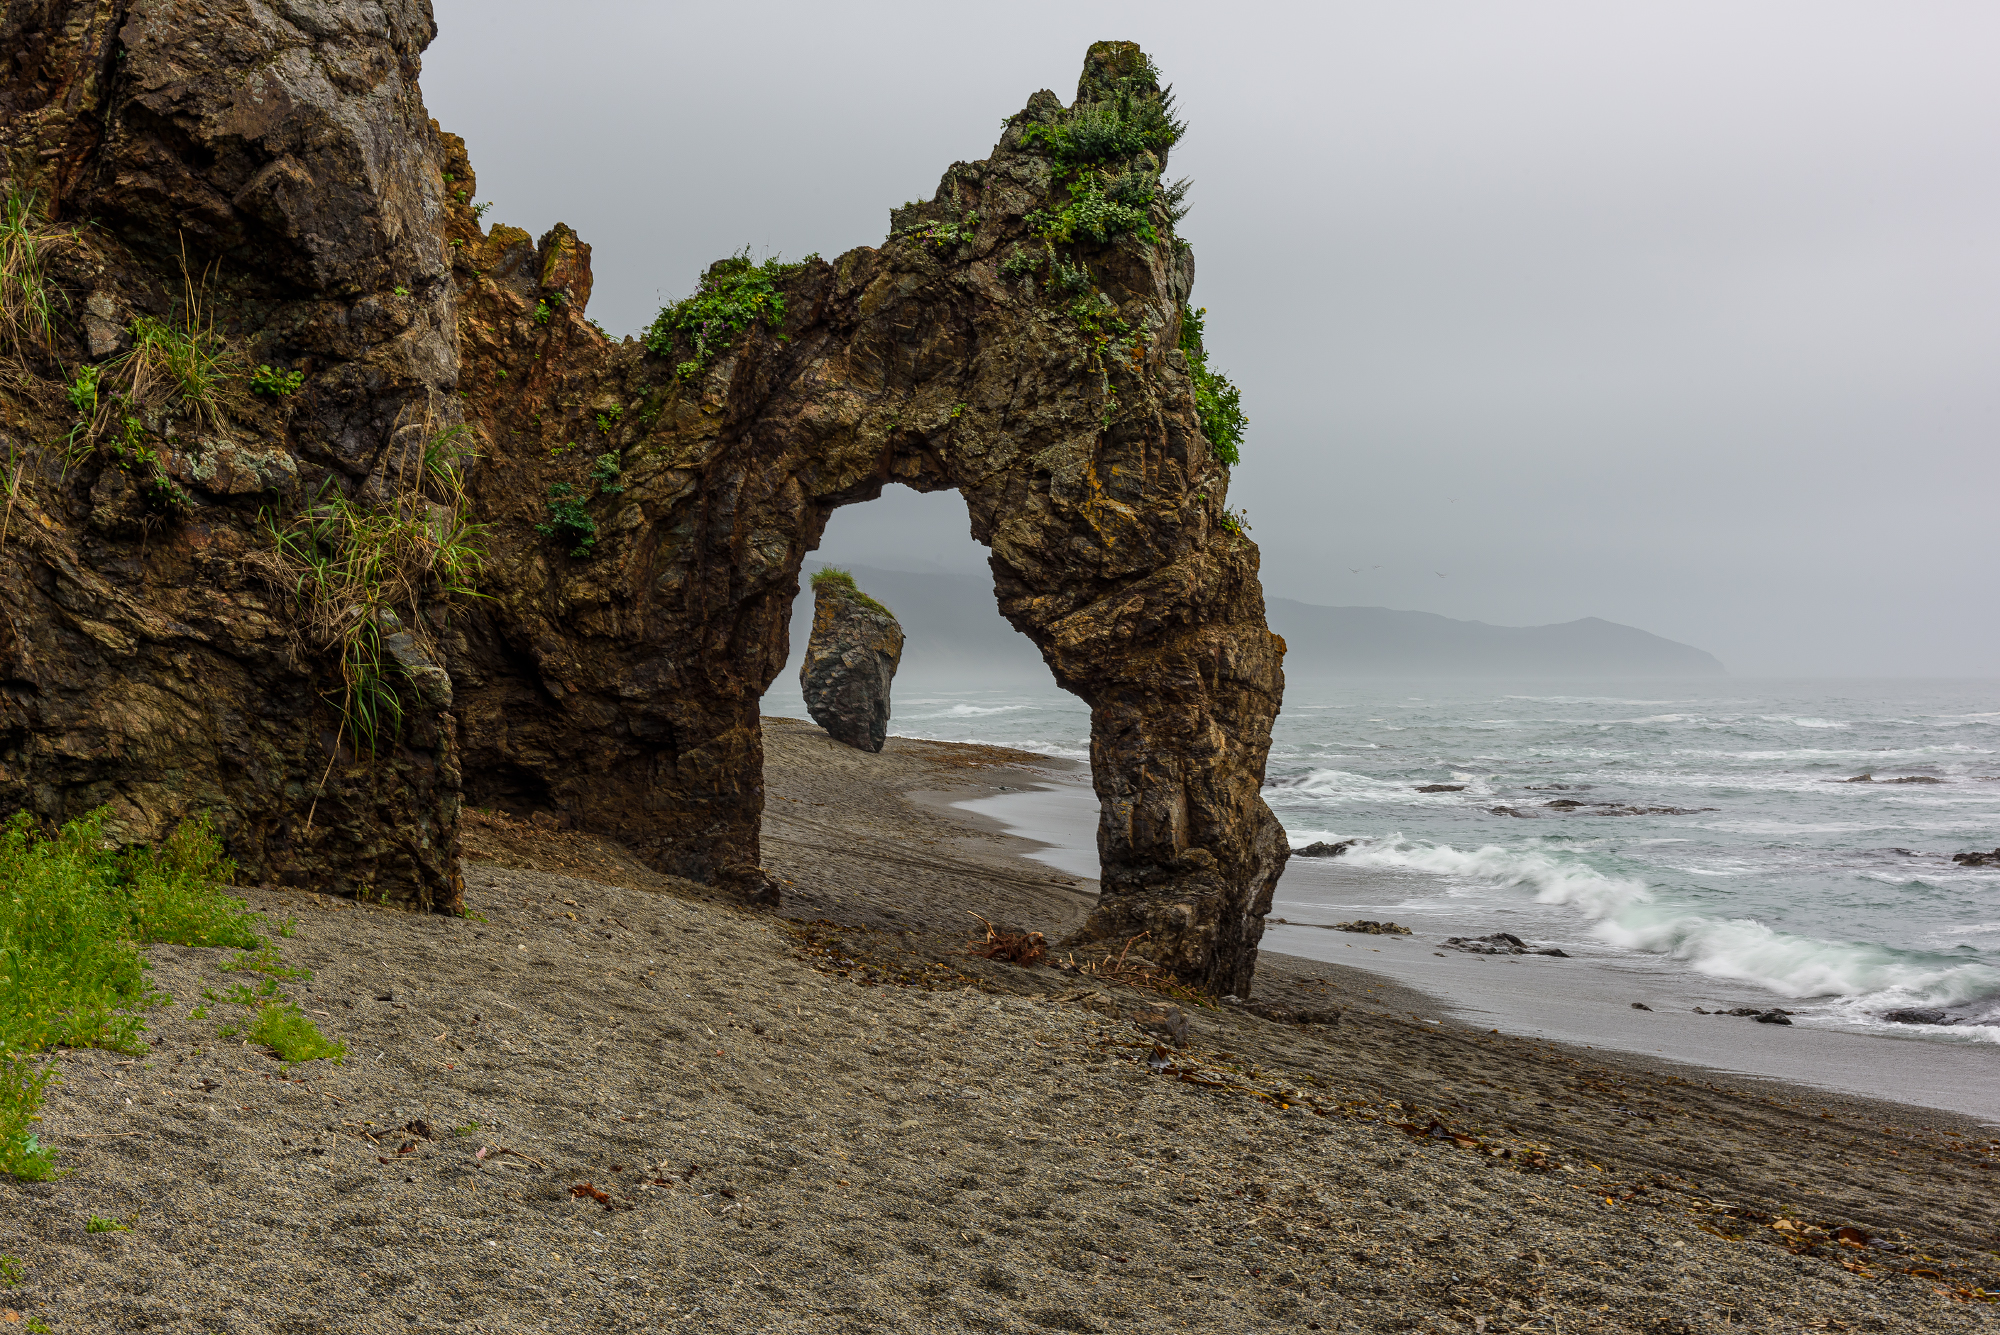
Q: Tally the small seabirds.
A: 4